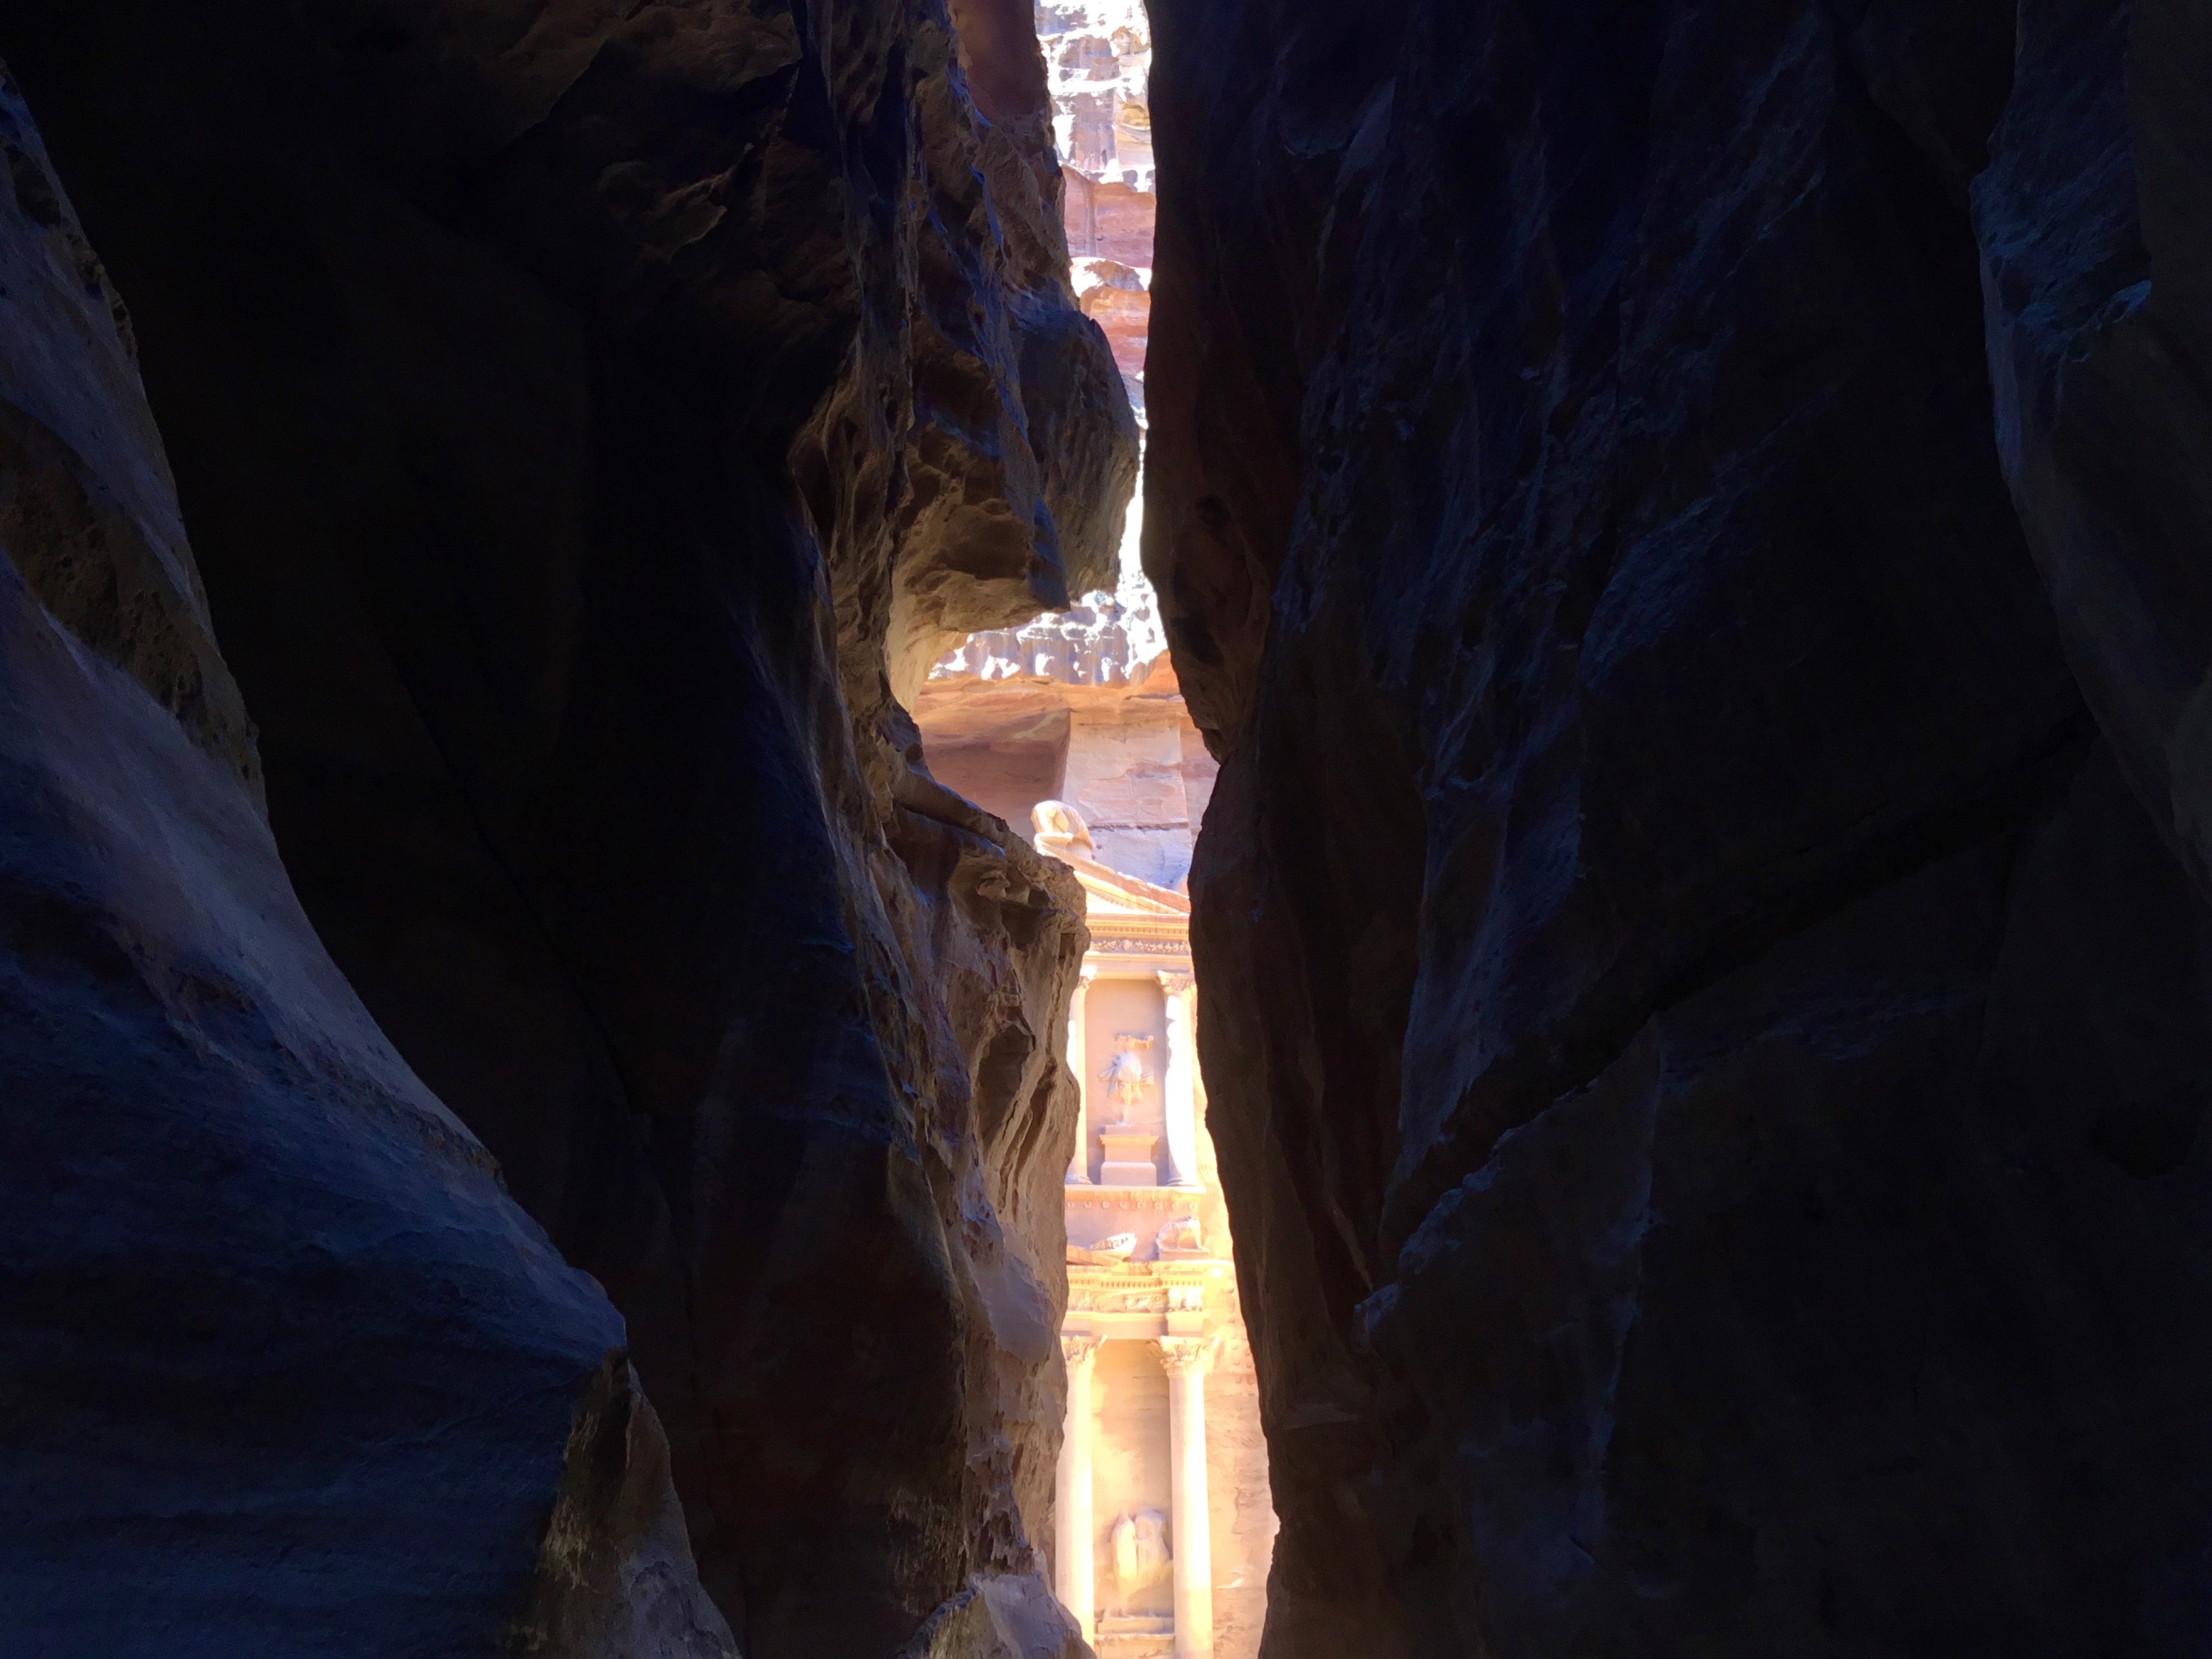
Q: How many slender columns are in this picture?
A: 4